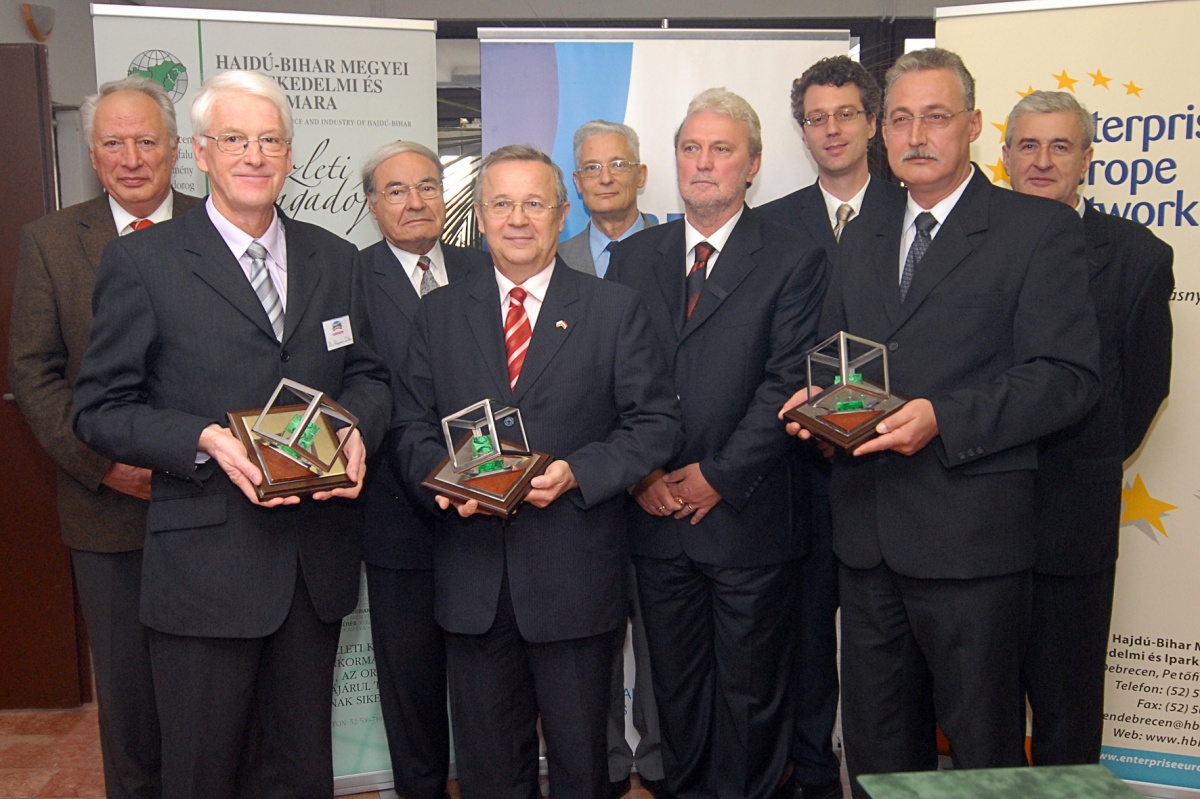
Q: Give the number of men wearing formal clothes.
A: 9